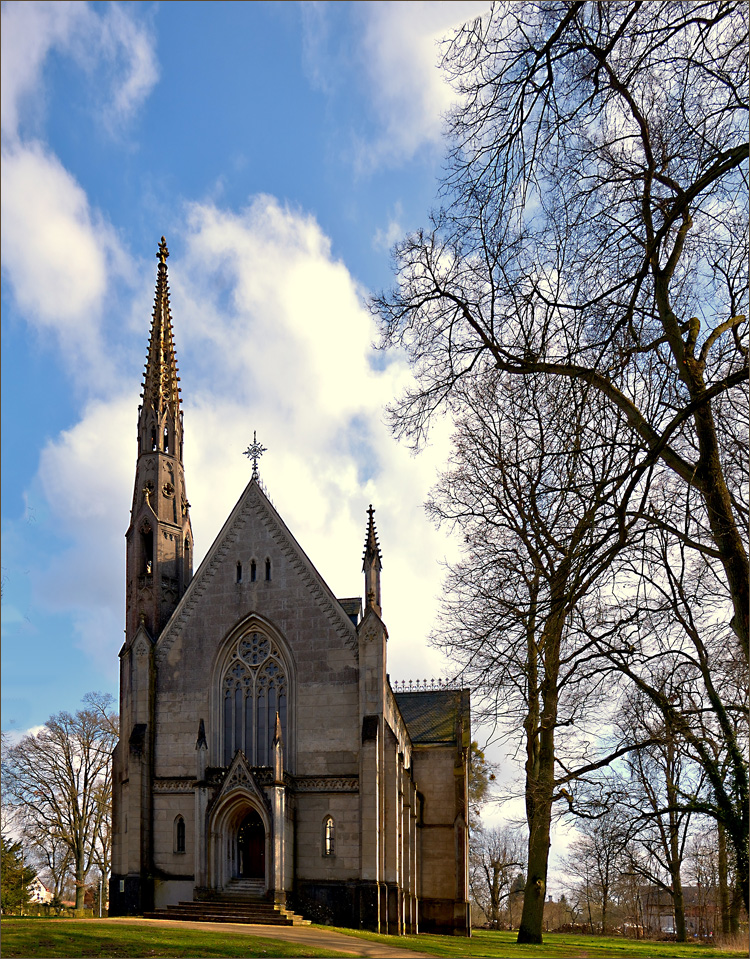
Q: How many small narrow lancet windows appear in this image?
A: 5